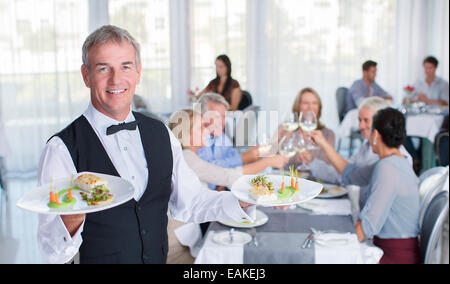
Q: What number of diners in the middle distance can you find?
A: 5